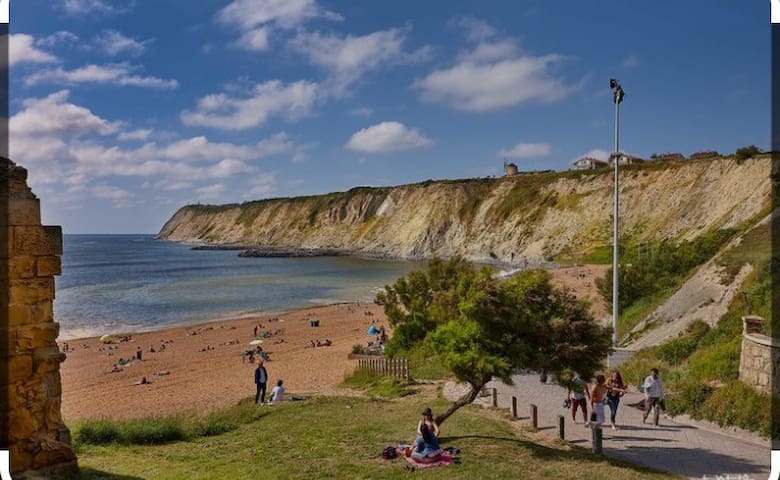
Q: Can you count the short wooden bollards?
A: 5